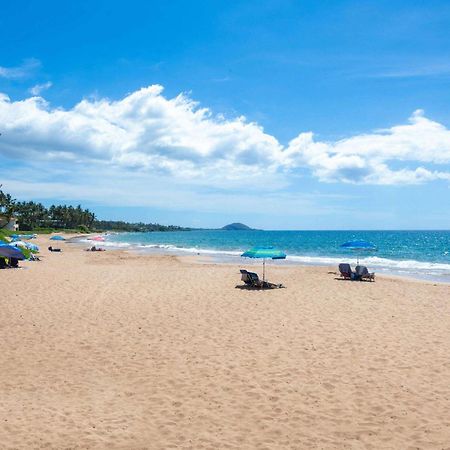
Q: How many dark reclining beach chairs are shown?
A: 4